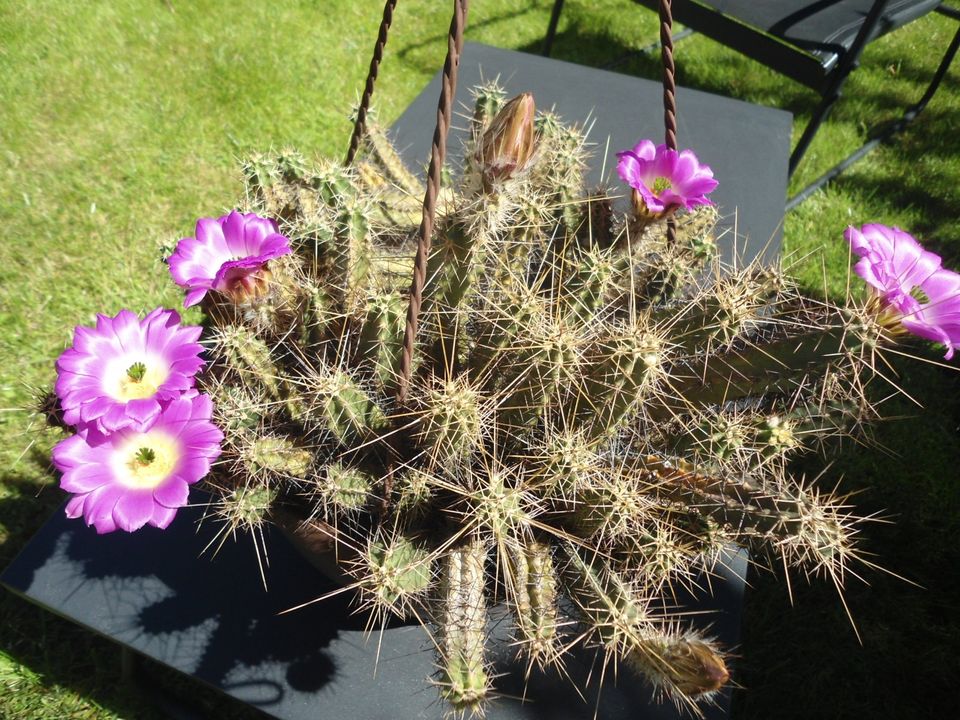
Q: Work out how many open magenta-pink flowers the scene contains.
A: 5